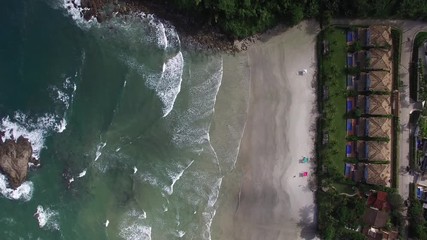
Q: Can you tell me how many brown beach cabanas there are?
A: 7